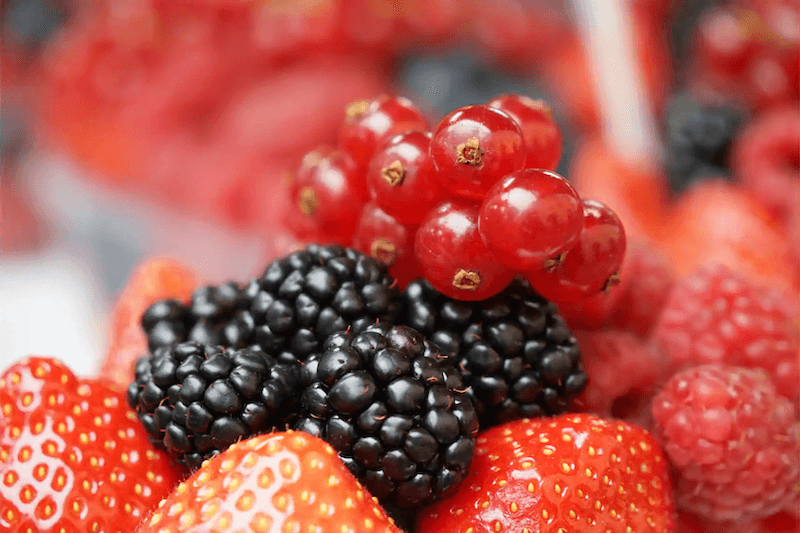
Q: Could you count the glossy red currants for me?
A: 9